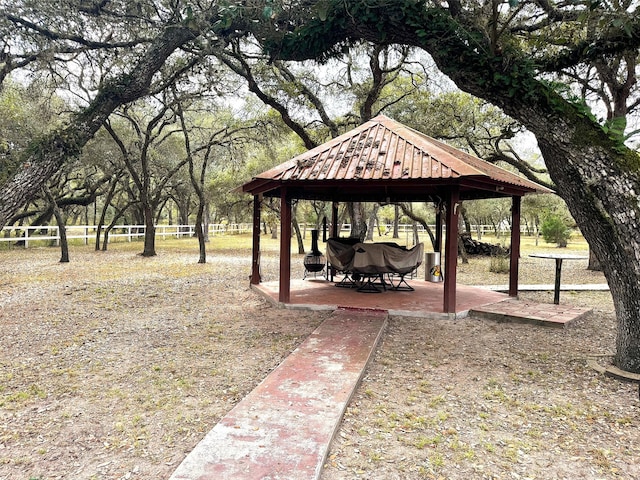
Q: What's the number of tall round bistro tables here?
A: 1